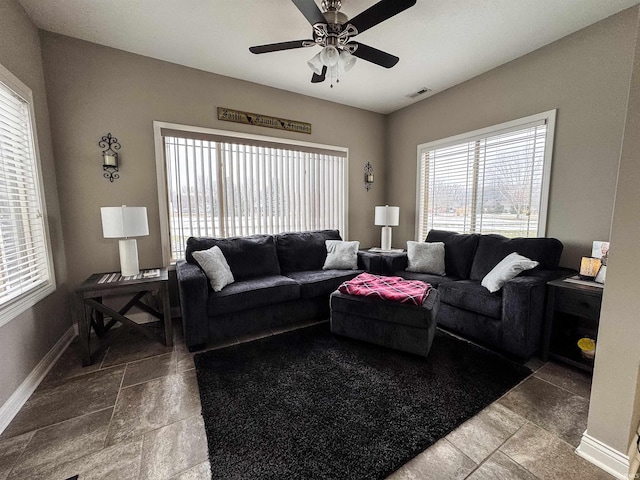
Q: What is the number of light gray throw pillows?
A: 4